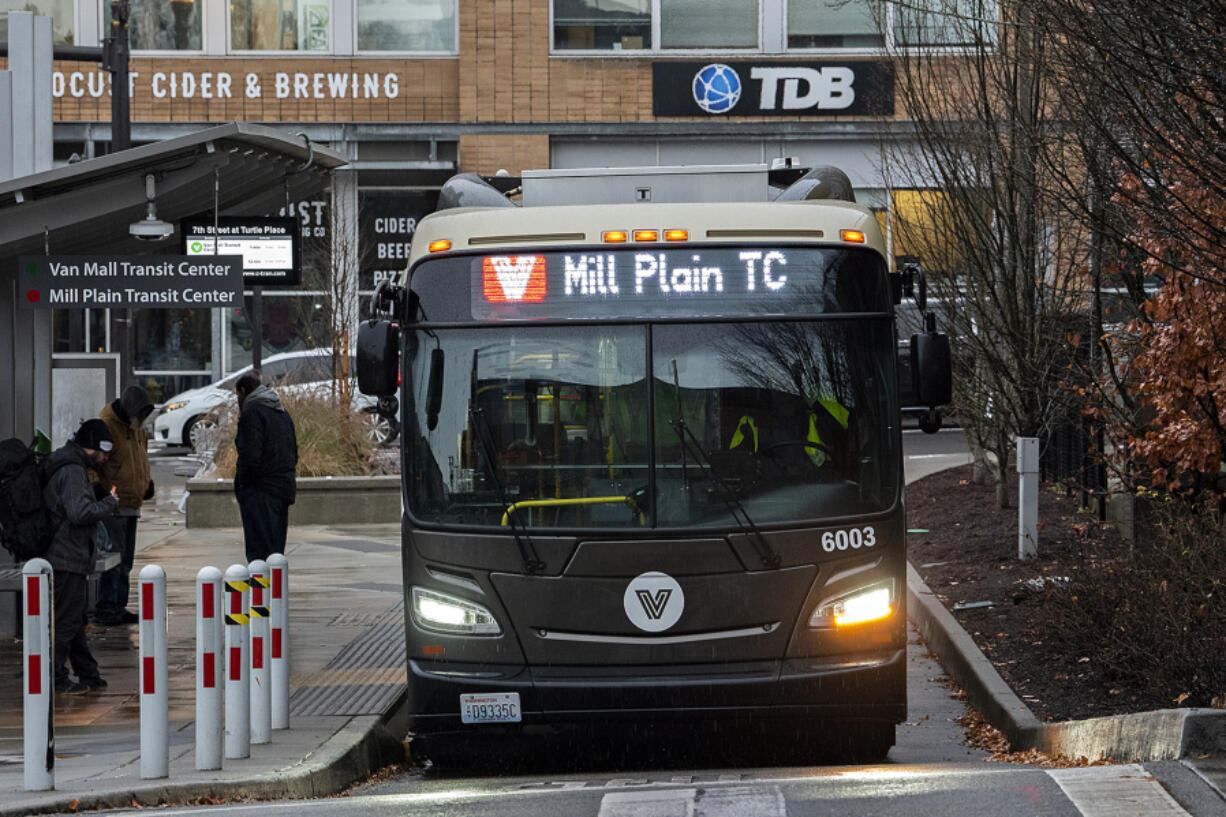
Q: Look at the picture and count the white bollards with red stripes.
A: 6